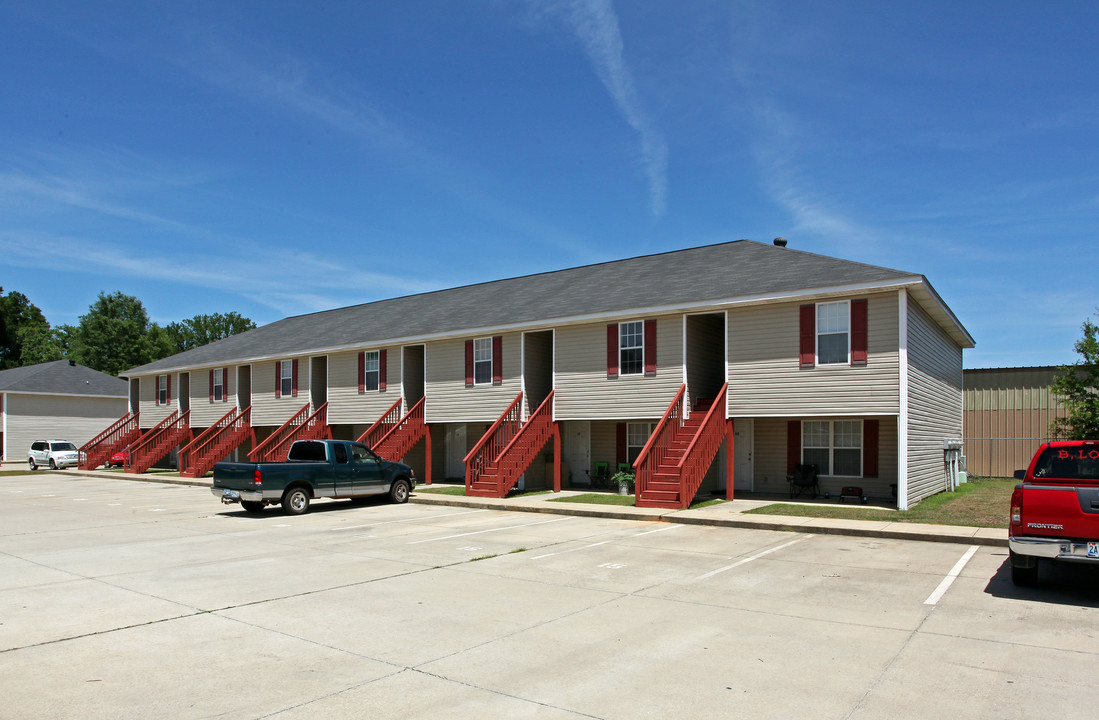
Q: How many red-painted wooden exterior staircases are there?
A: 7